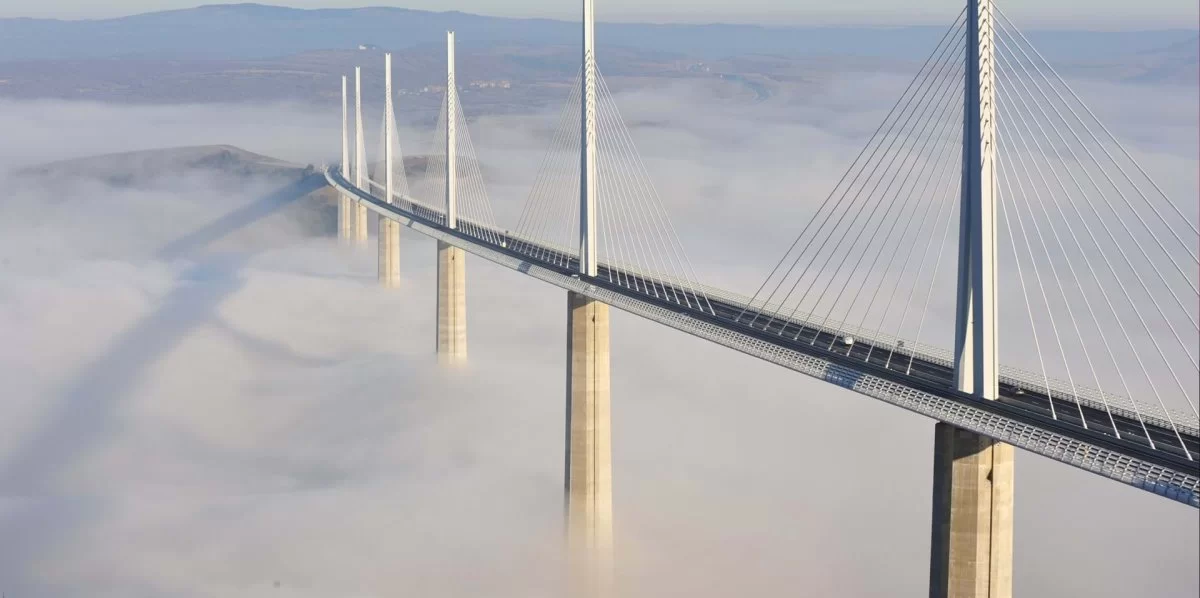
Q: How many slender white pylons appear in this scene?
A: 6